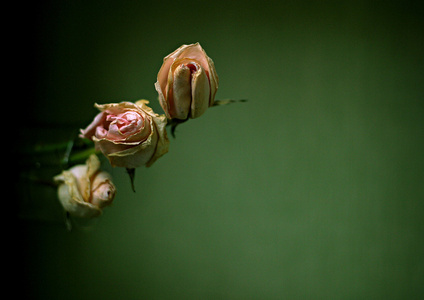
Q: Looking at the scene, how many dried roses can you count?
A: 3